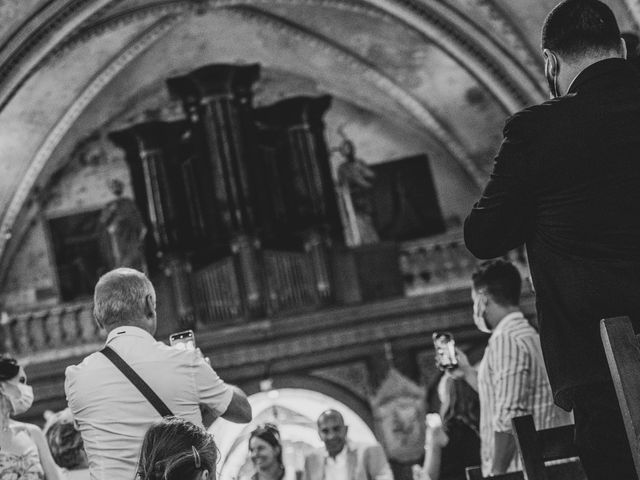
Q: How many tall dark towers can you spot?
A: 3